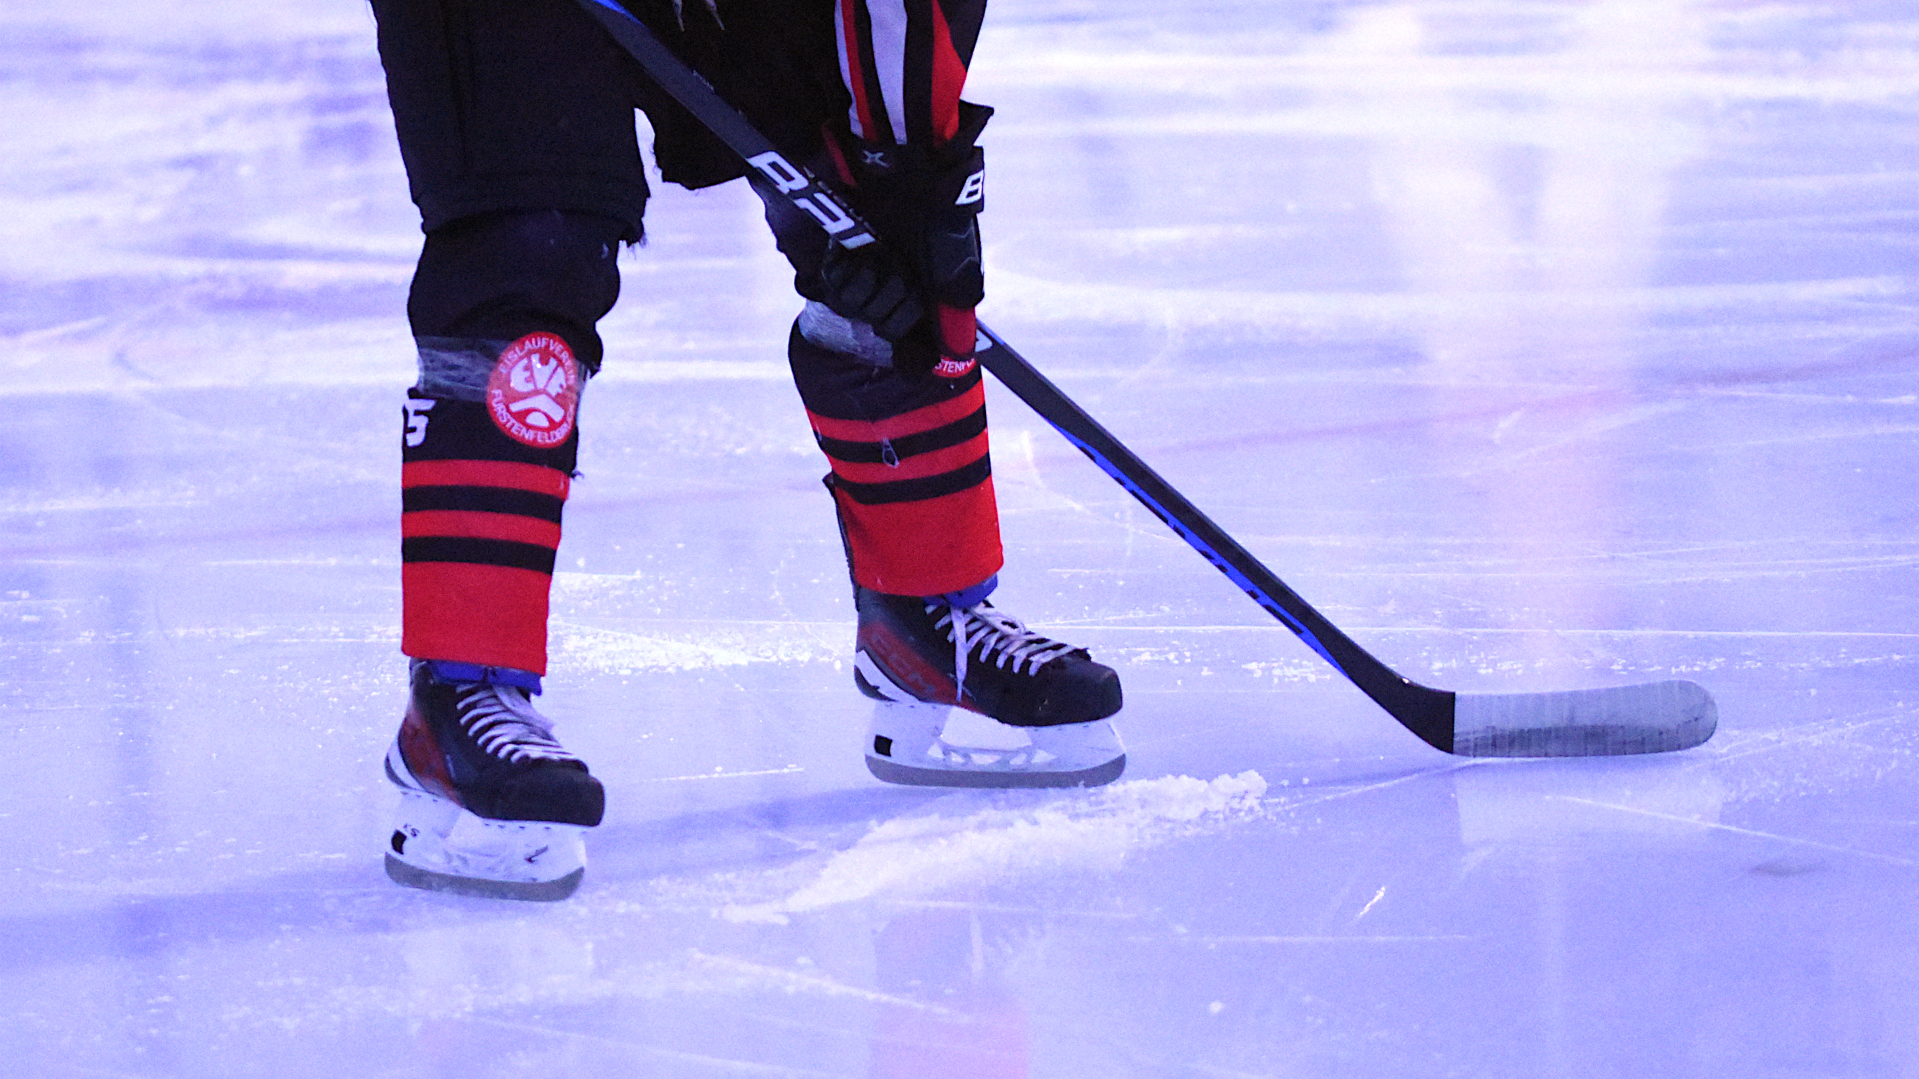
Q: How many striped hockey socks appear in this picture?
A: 2